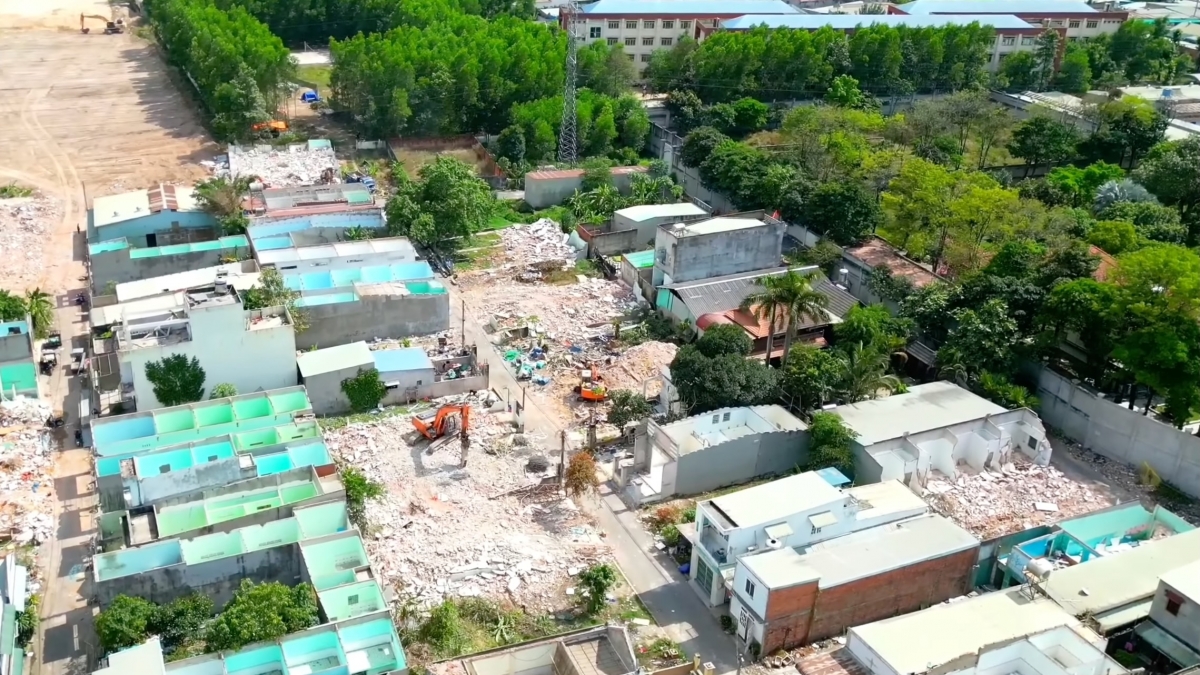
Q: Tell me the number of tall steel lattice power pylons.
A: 1